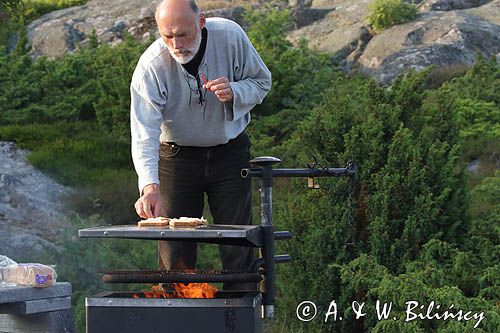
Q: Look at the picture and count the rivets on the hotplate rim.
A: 3